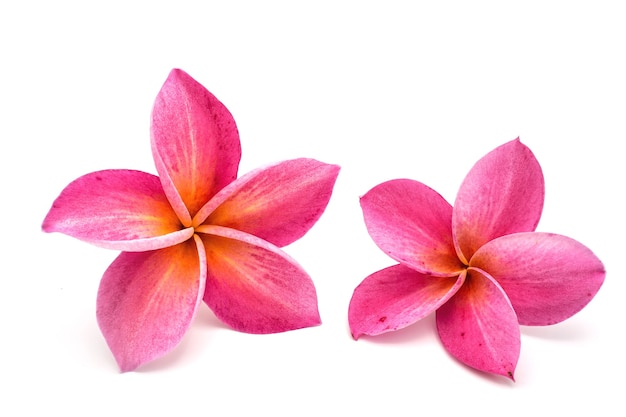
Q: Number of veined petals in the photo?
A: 10